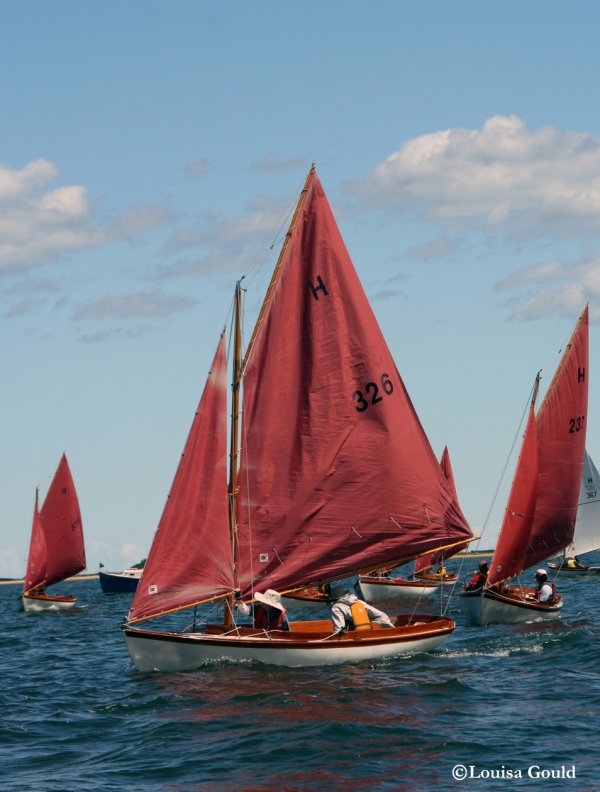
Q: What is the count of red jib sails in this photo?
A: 3